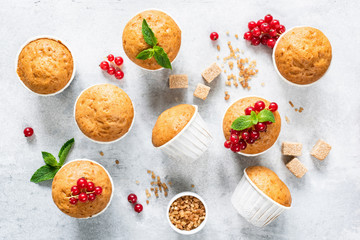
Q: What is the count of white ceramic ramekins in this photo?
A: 1